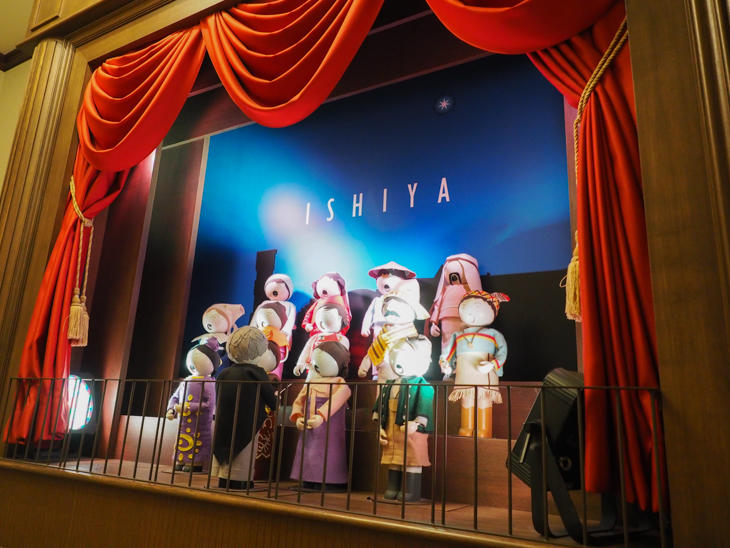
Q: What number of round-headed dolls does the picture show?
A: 14